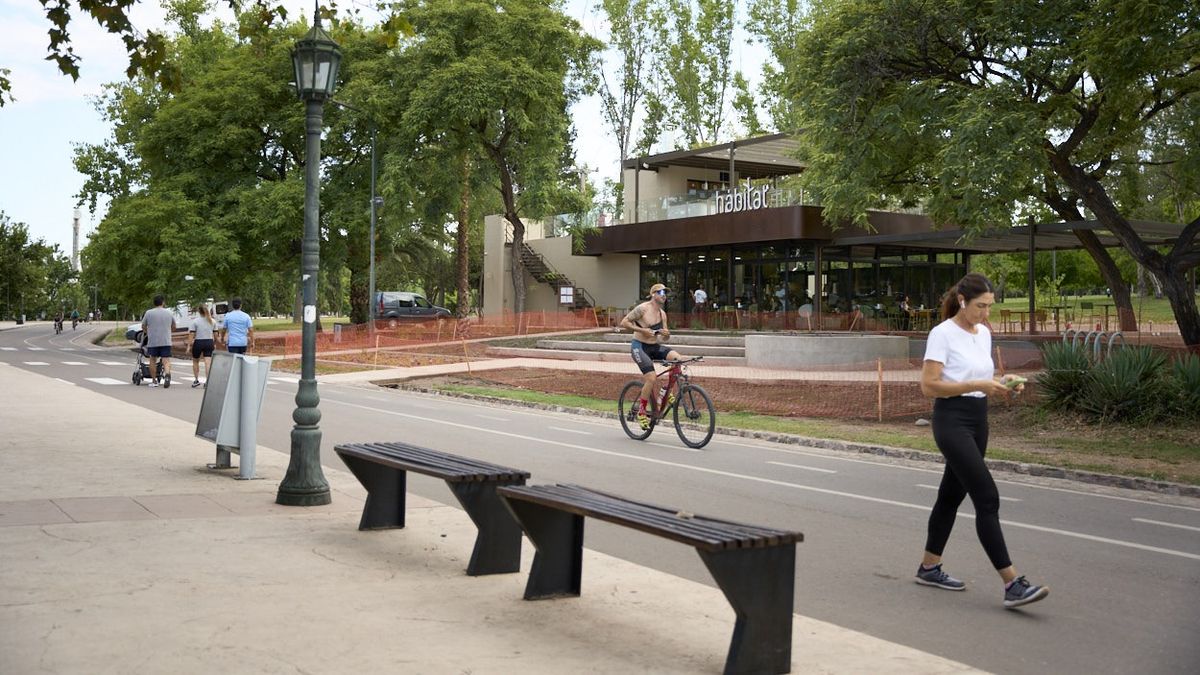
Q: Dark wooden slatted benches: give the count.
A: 2